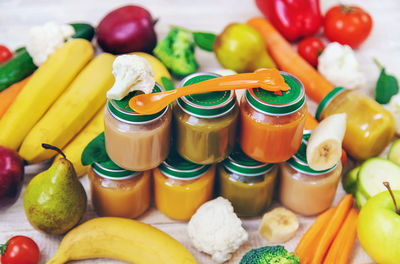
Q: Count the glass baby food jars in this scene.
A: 8